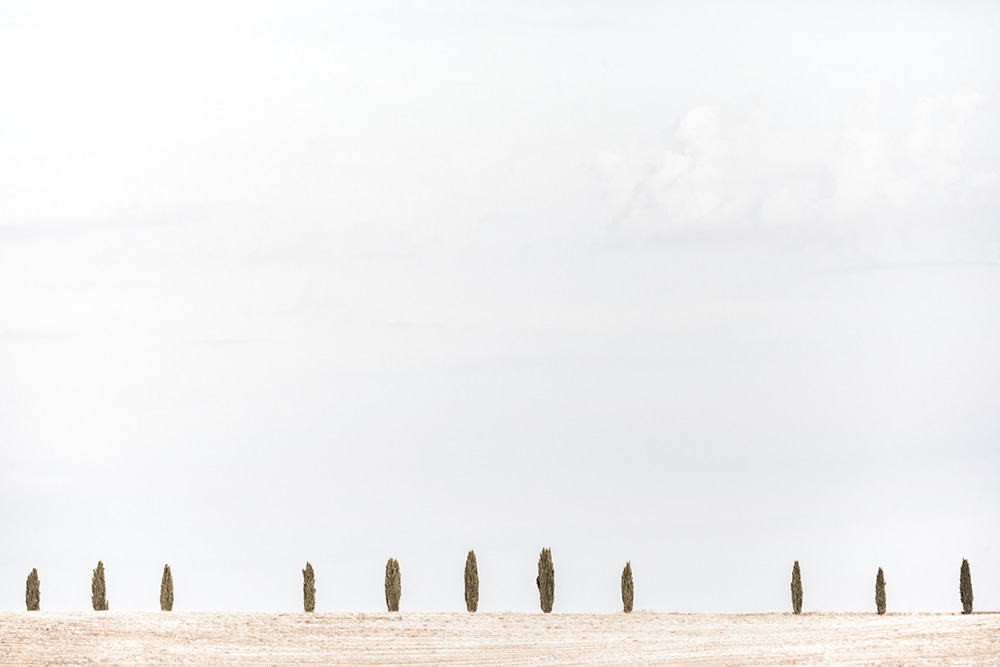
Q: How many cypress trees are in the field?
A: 11